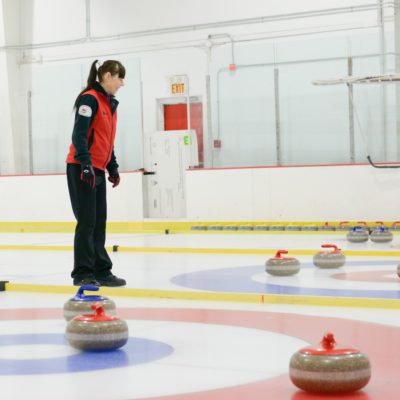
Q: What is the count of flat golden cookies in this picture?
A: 0